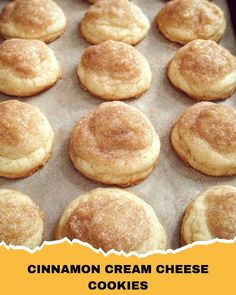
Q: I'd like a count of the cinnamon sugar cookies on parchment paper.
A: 12